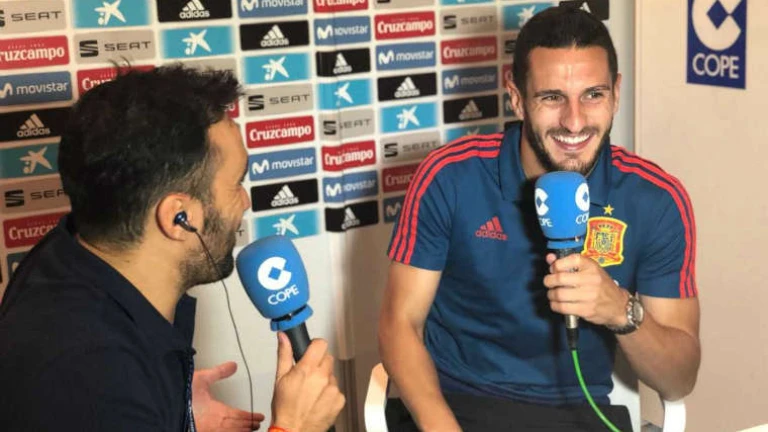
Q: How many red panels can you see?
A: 11